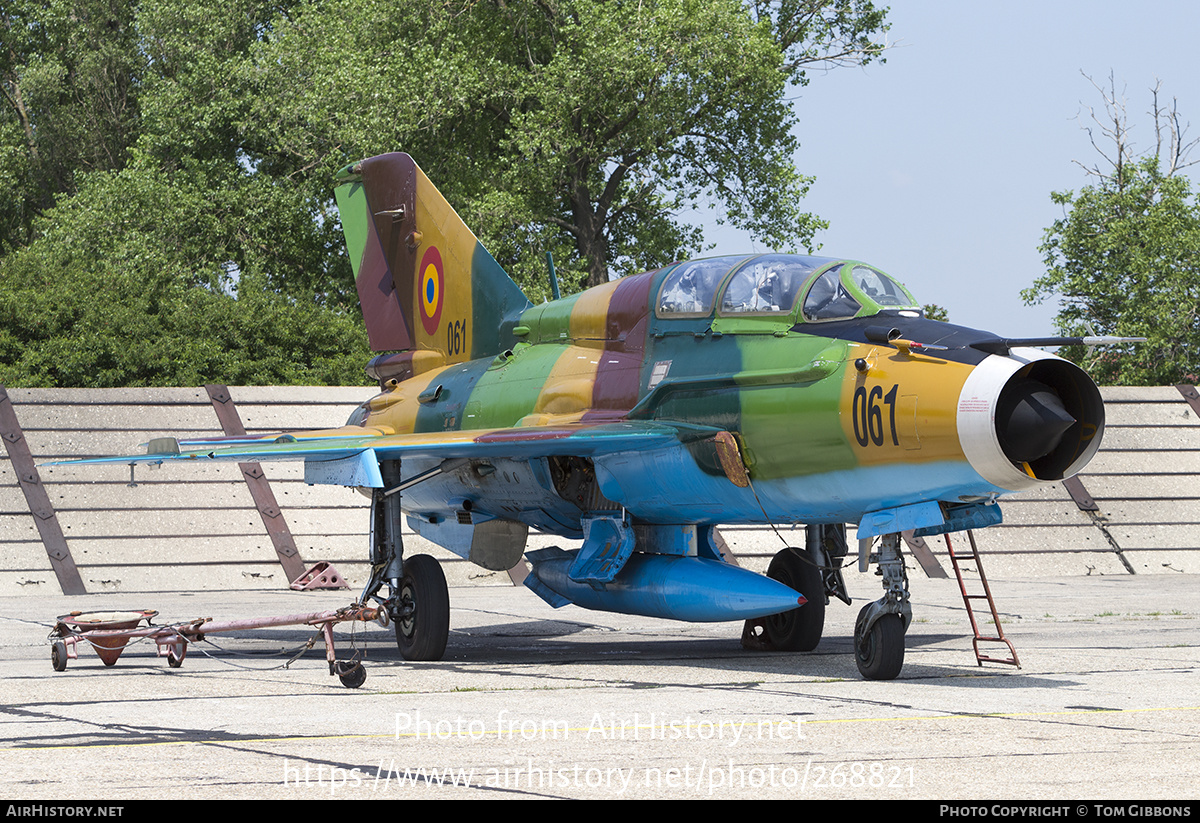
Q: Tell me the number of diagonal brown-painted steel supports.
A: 7